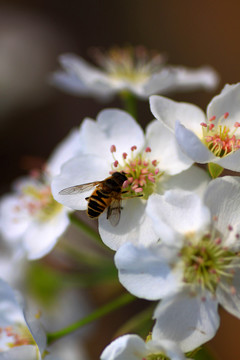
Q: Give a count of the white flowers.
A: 7